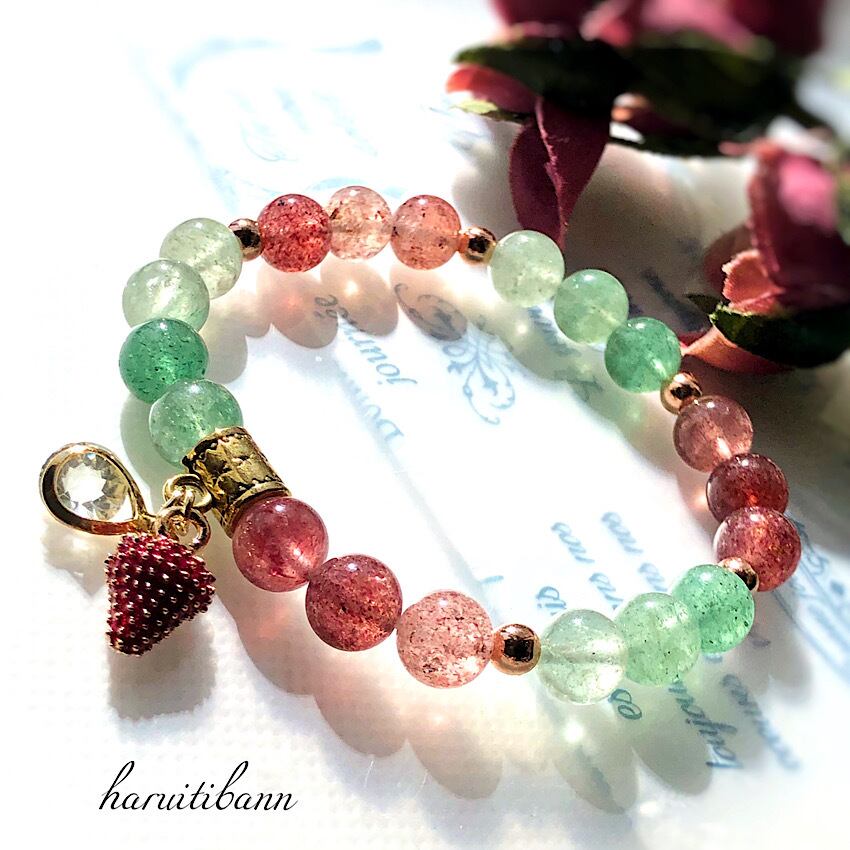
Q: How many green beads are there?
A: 10